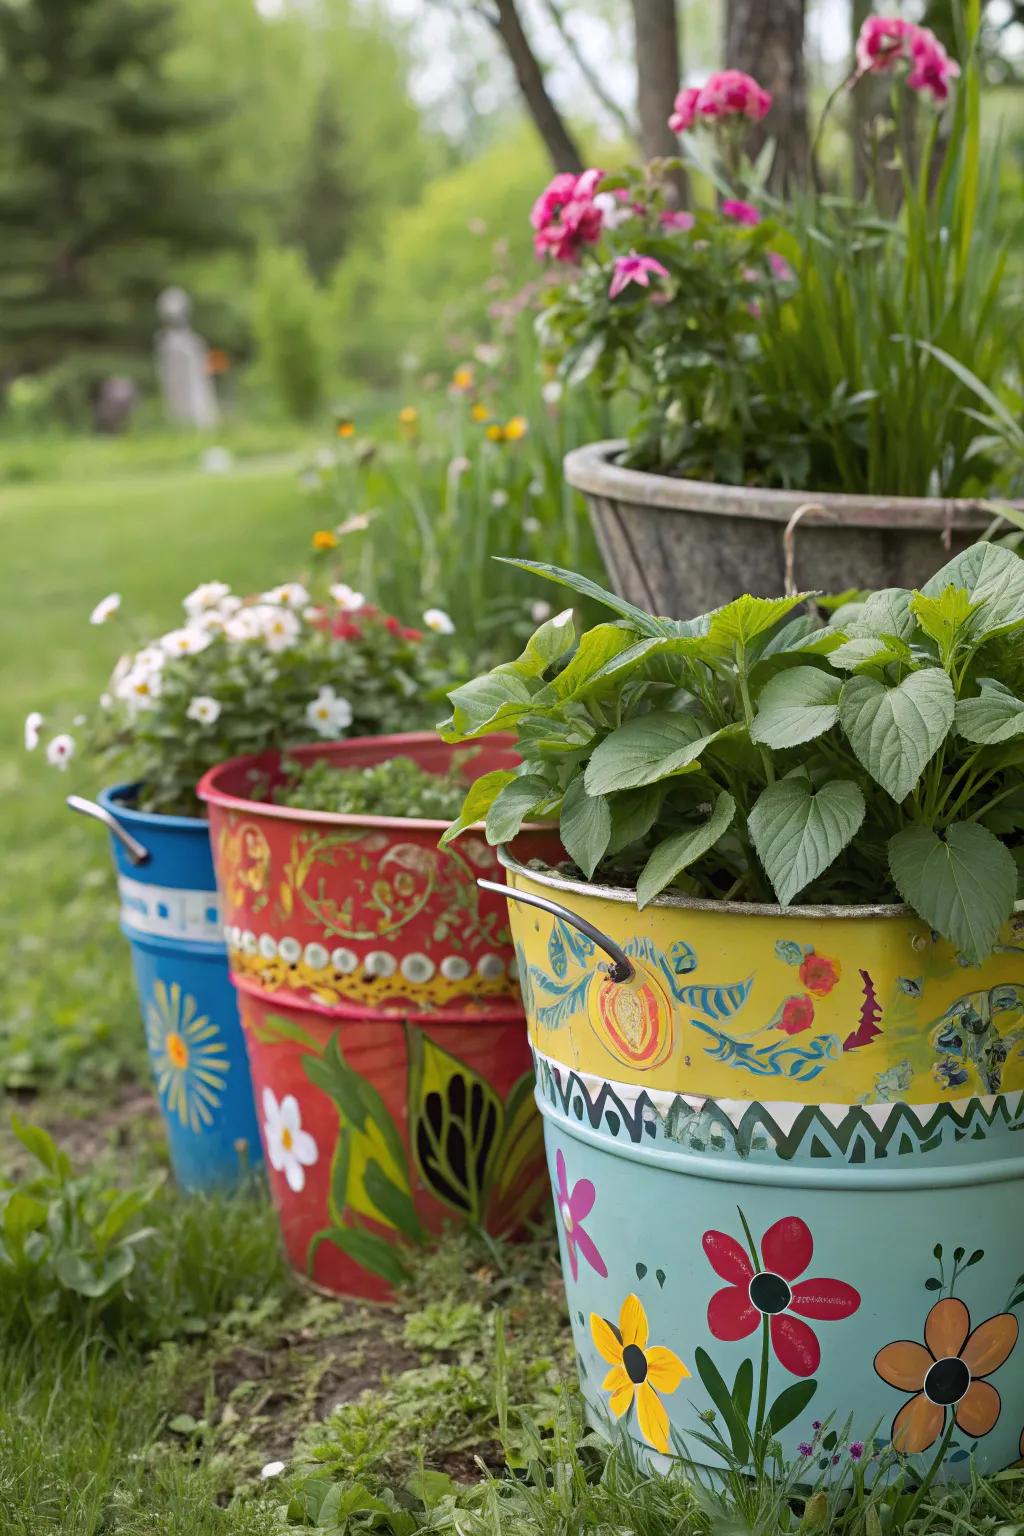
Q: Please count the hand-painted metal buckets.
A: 3